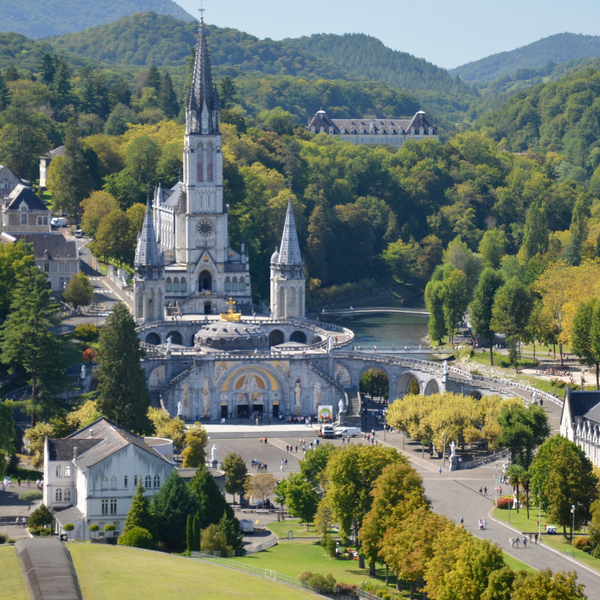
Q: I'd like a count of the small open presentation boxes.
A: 0